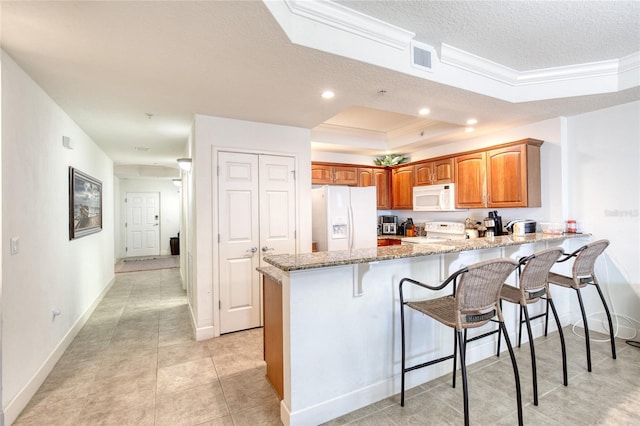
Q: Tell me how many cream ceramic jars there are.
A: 1